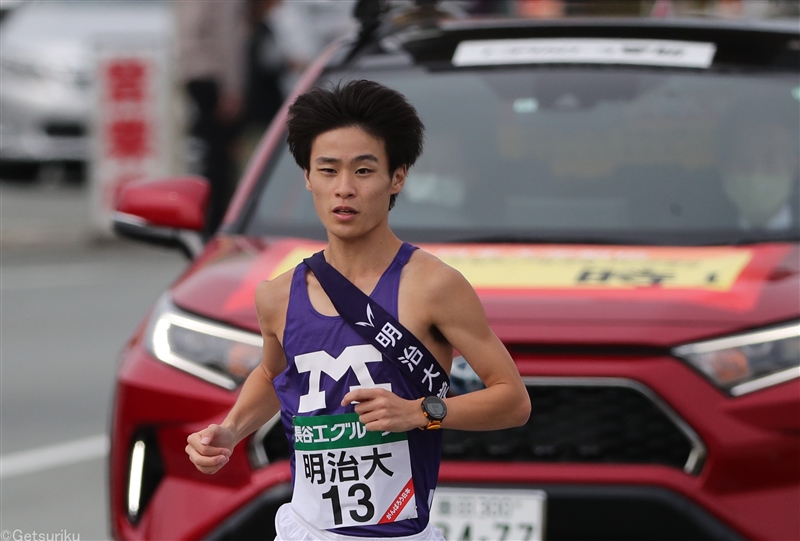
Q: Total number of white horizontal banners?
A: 1